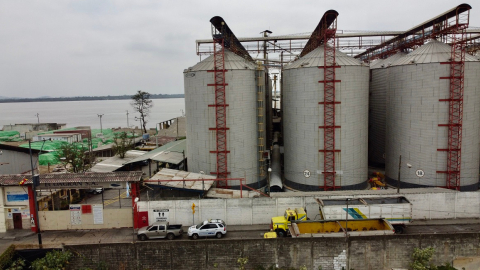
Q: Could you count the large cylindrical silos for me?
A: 4